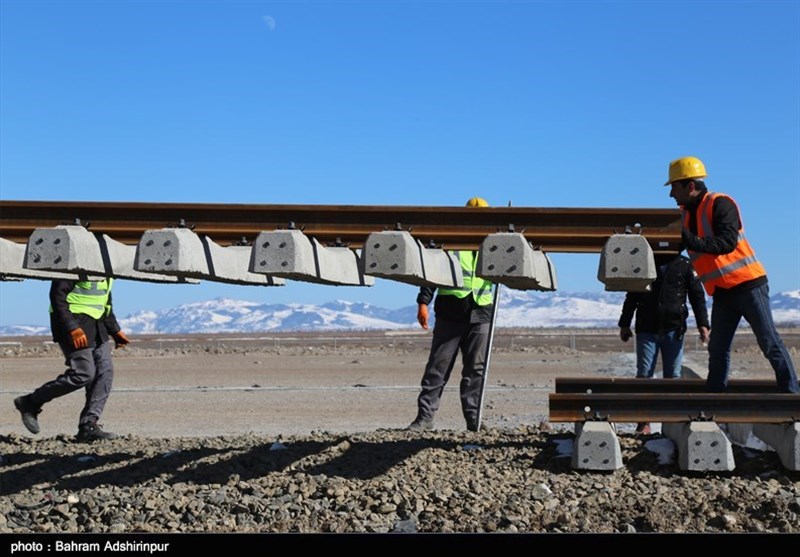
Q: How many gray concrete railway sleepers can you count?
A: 10